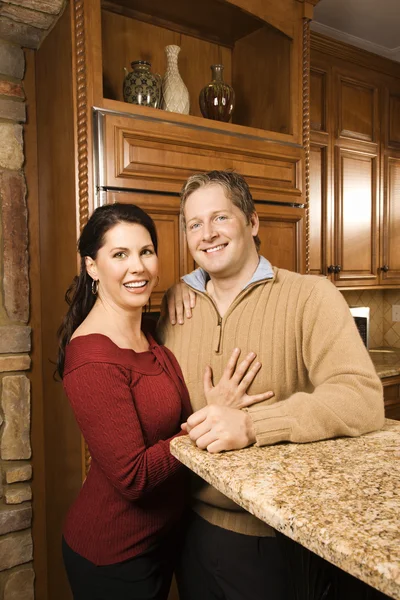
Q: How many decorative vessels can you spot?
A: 3